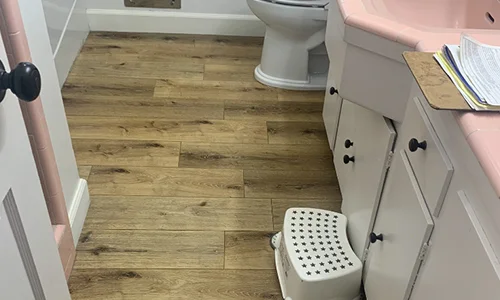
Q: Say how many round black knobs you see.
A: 6